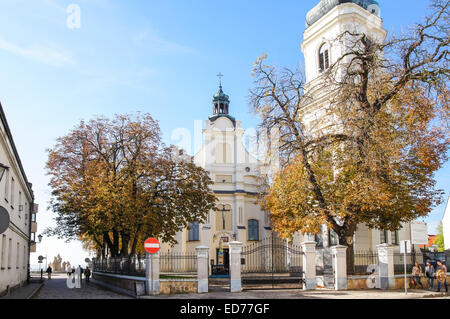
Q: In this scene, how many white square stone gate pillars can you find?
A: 6